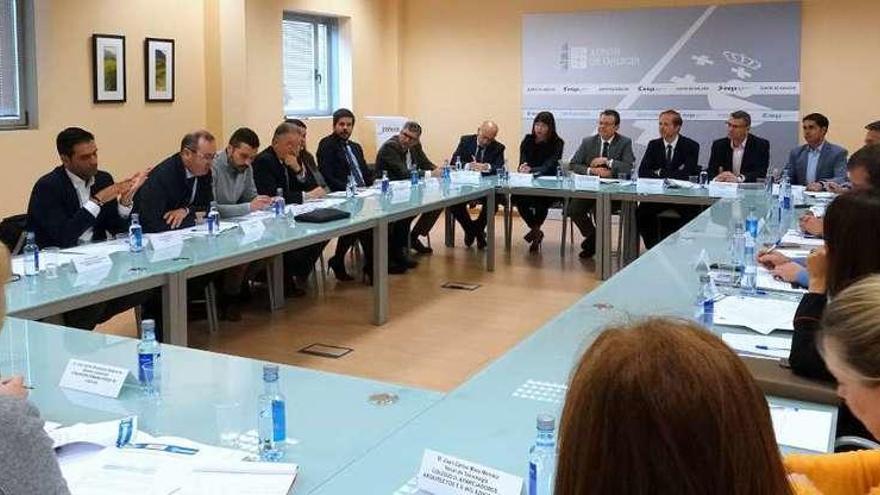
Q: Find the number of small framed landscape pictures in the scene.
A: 2